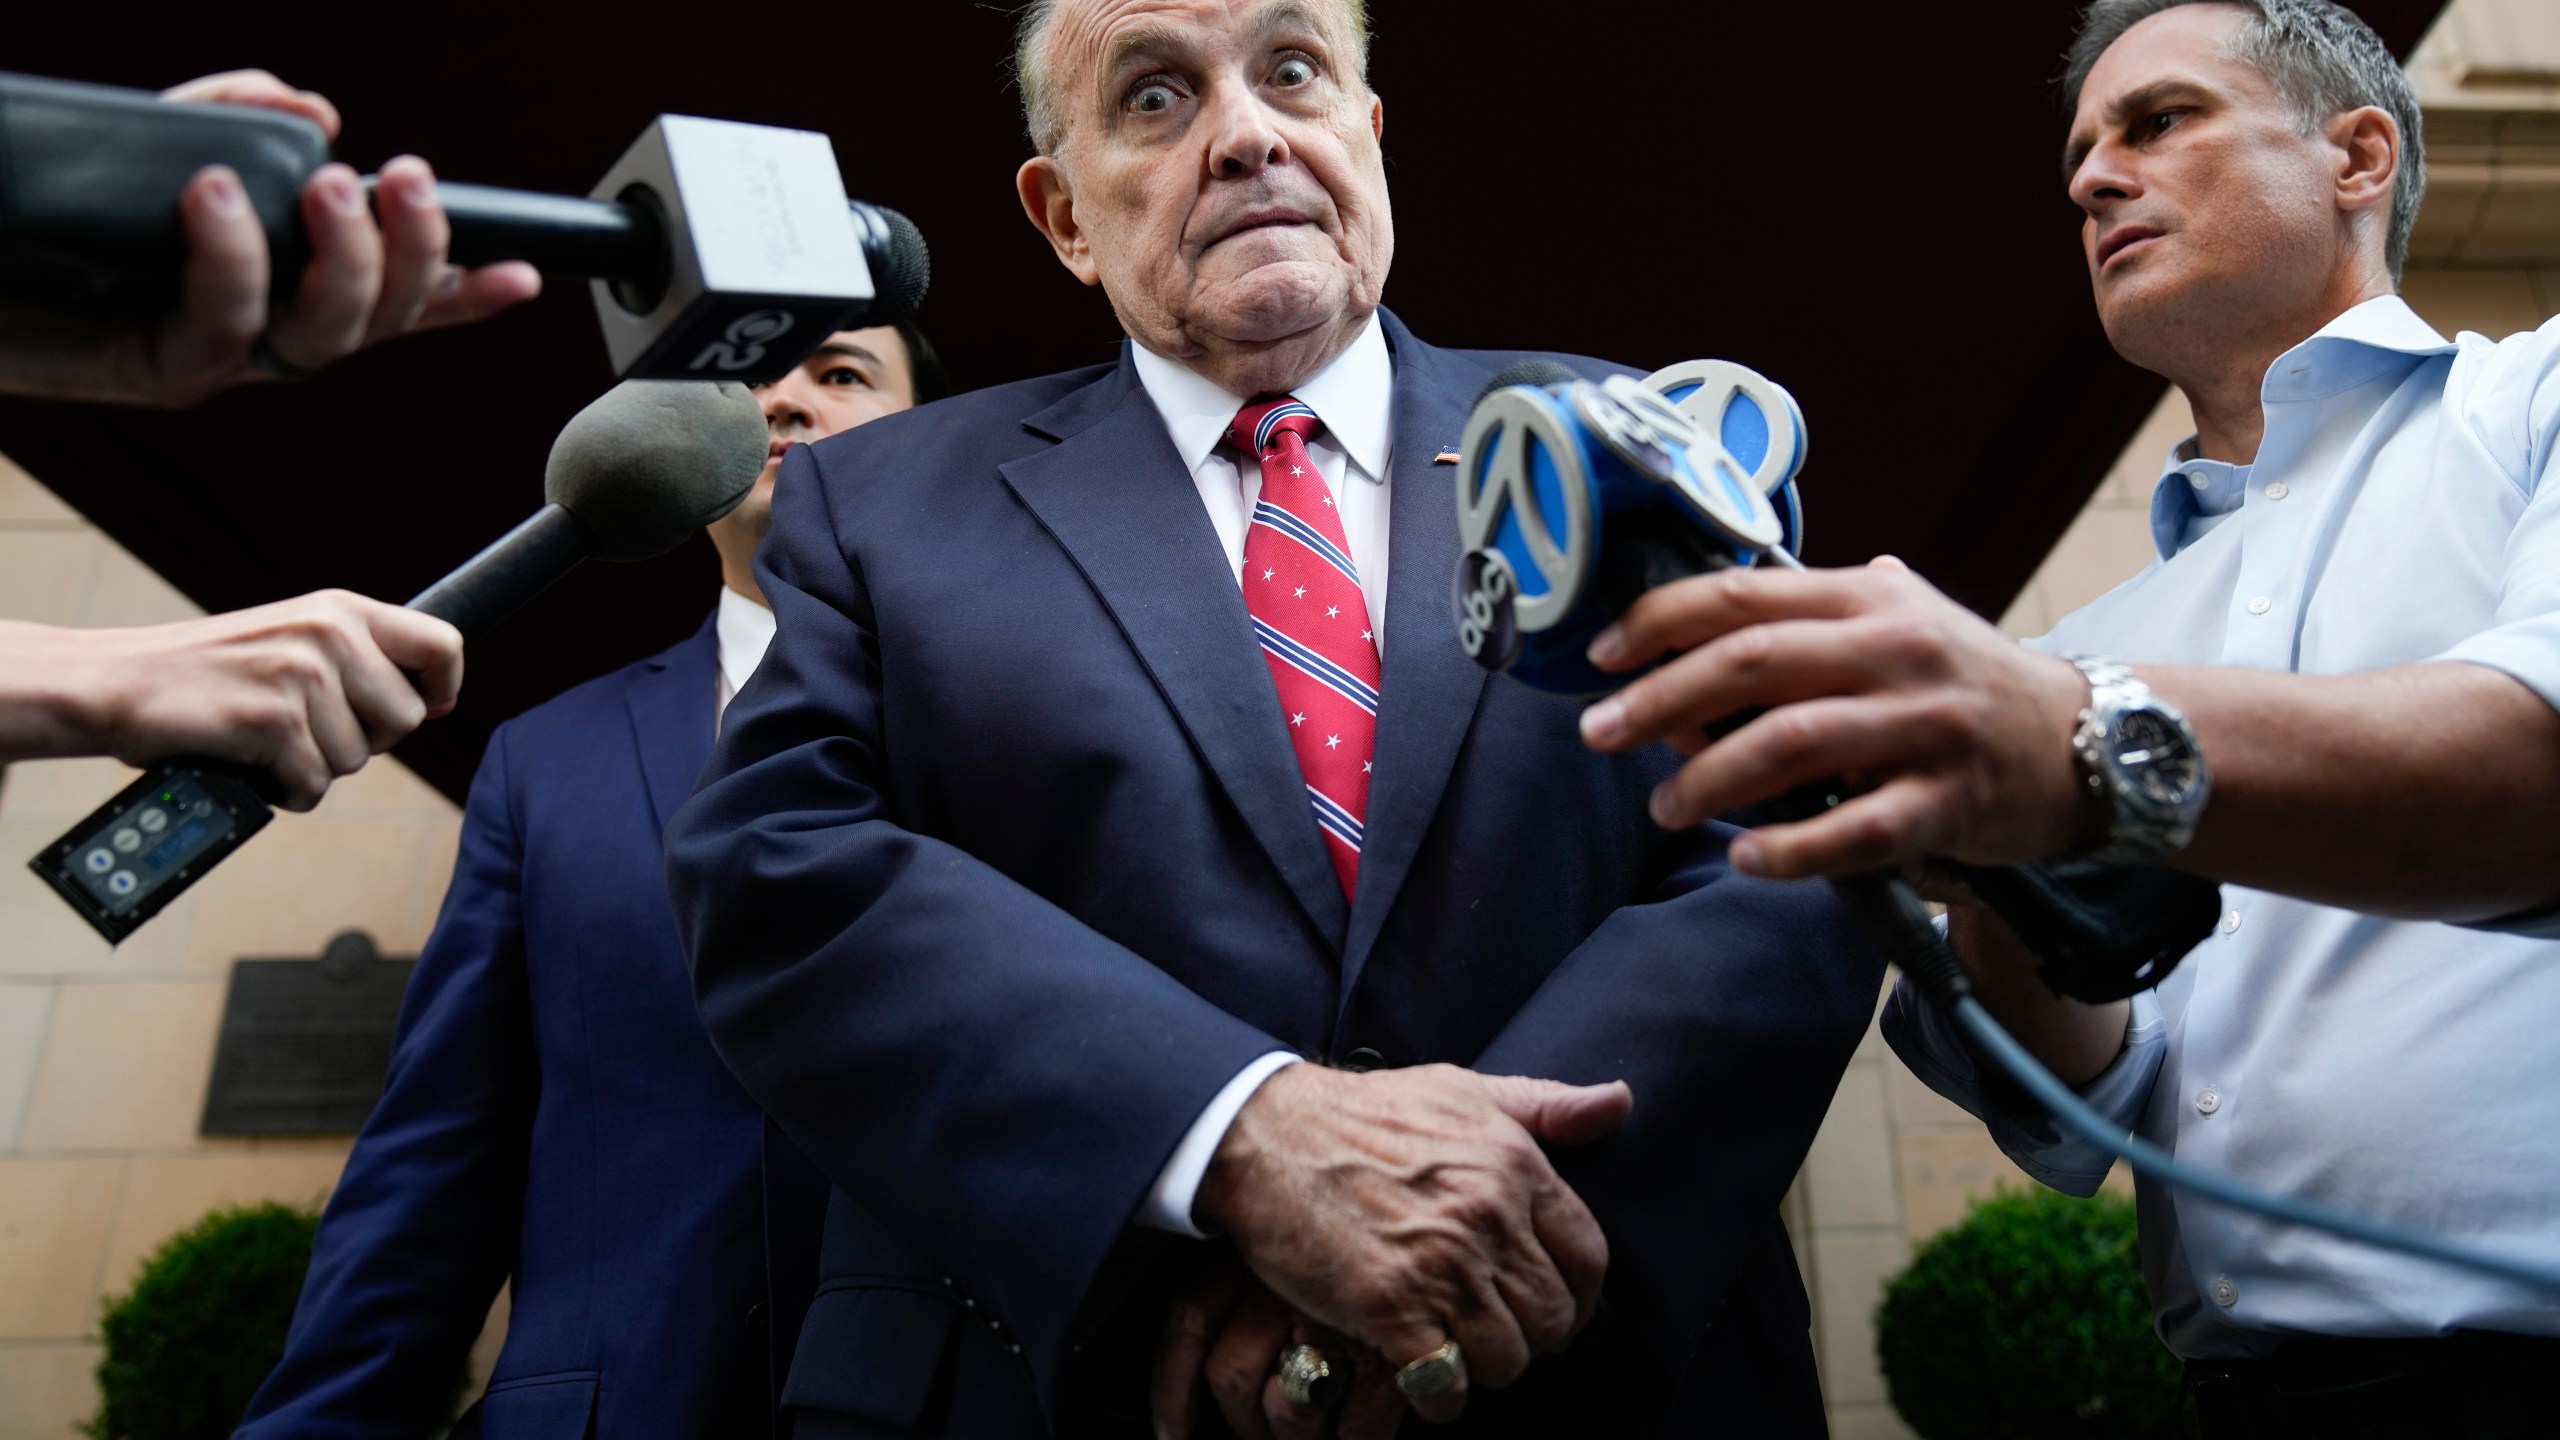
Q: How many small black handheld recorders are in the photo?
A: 1